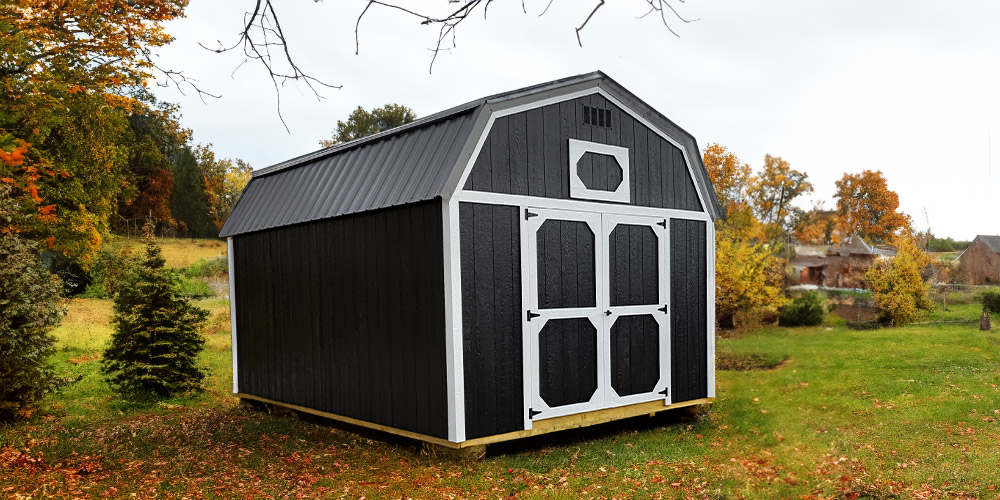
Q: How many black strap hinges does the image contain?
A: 6